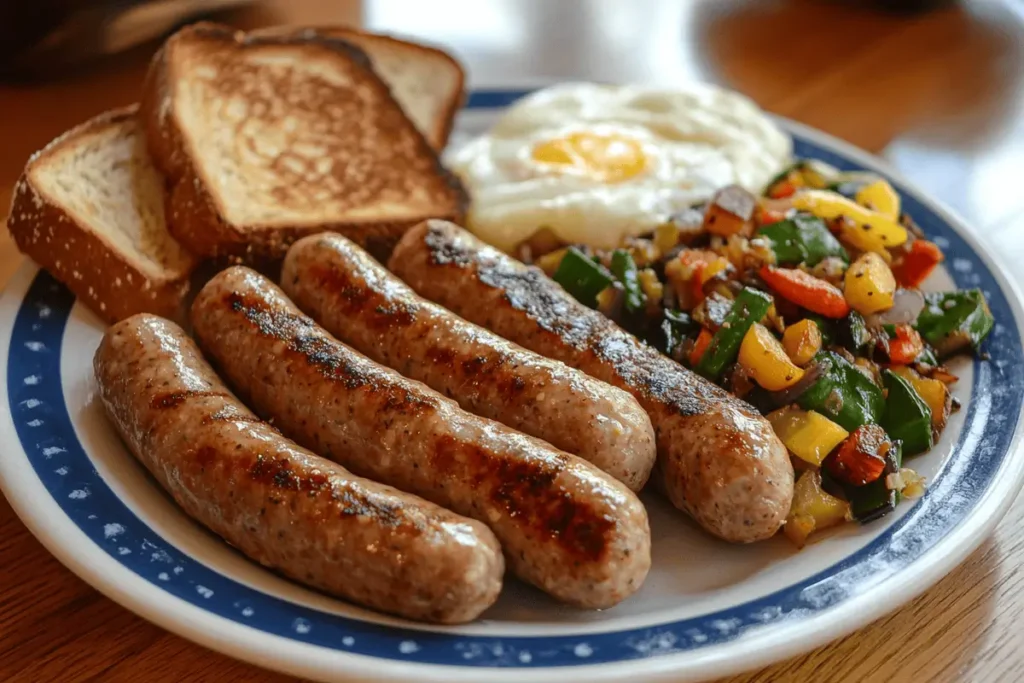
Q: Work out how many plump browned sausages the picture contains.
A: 4